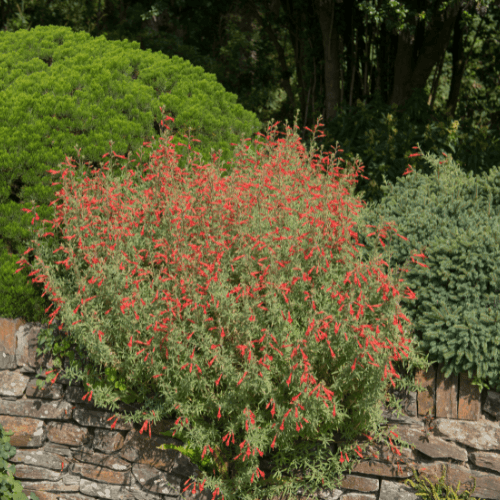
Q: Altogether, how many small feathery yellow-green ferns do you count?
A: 1